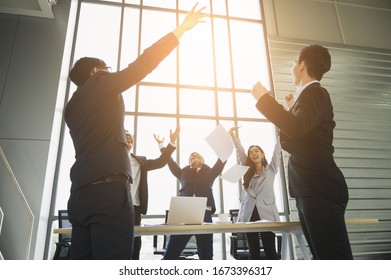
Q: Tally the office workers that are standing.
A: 5